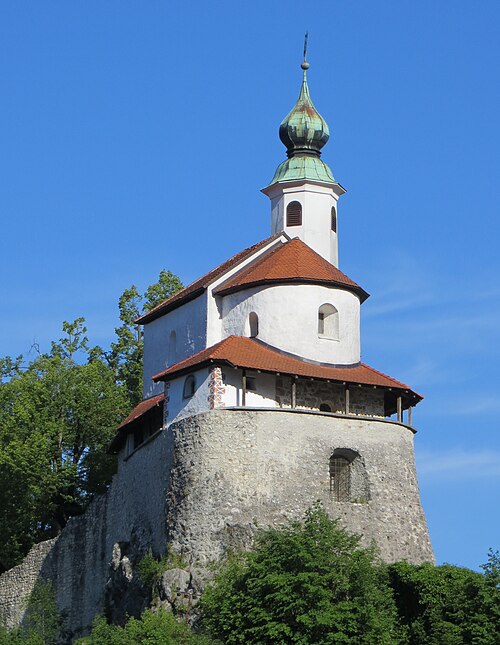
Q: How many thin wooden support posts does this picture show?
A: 5